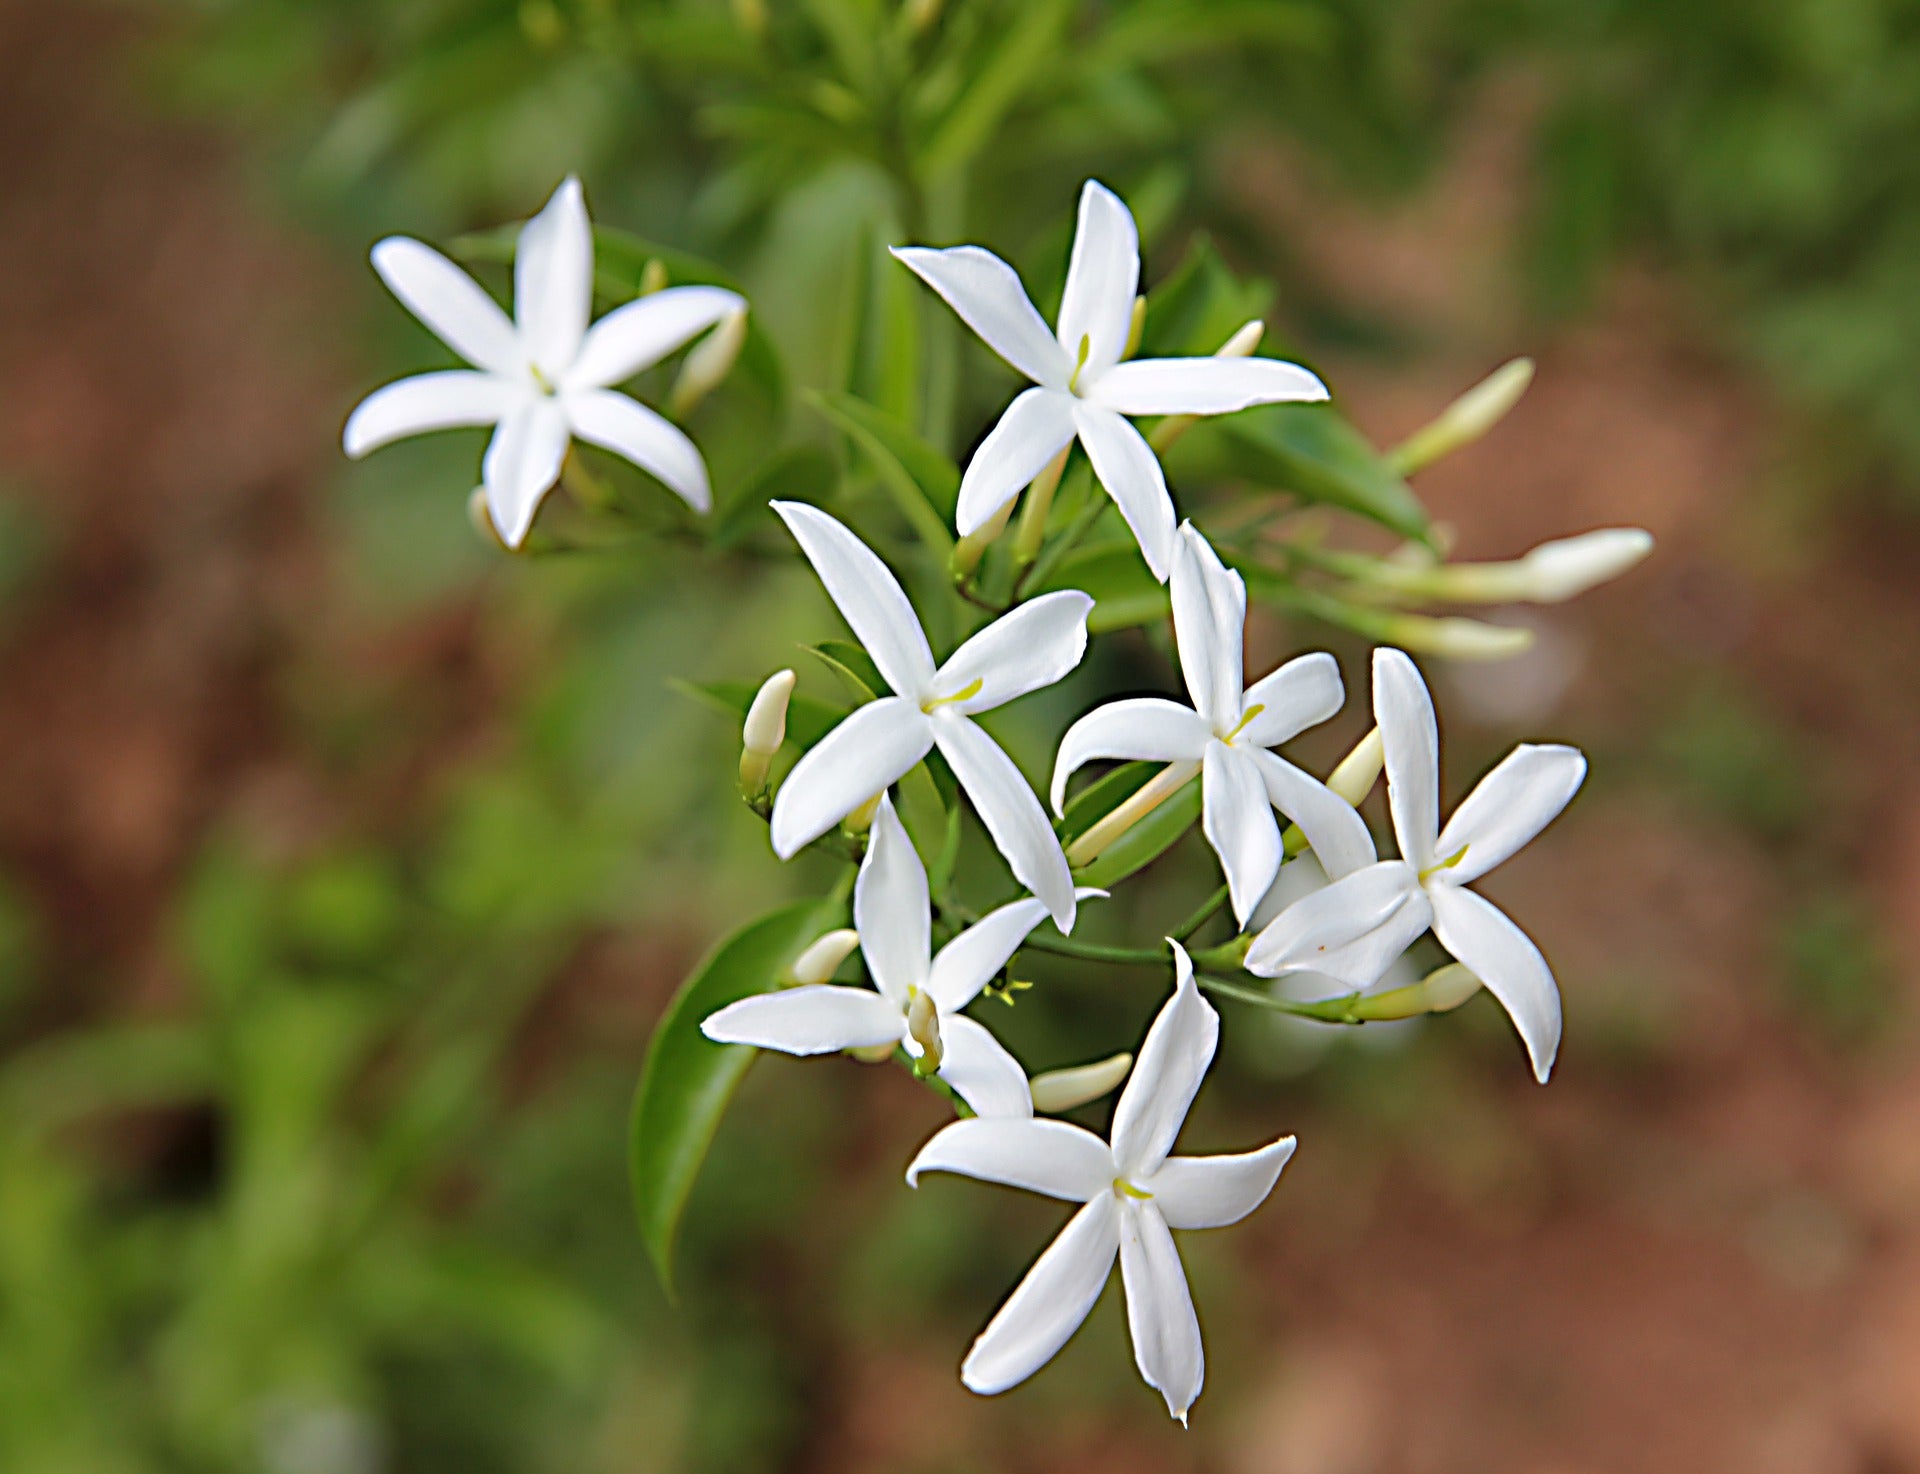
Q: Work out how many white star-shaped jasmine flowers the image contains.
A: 7